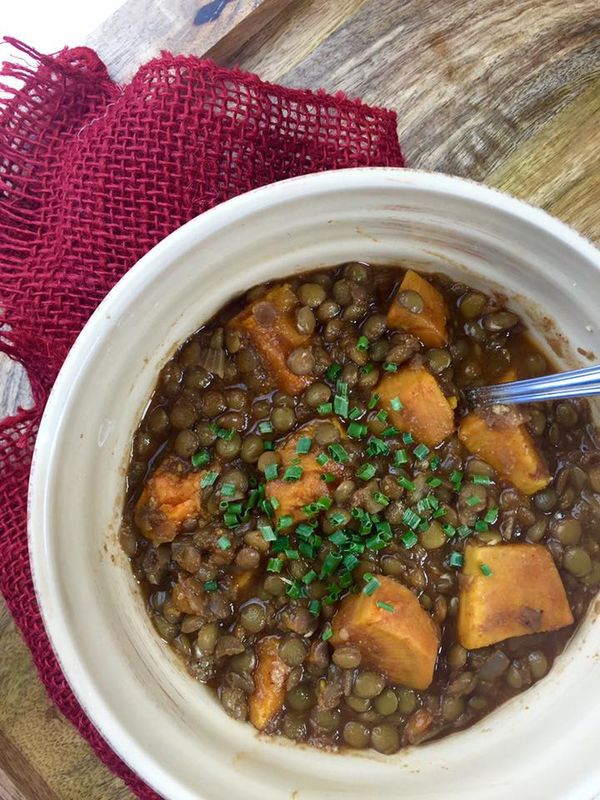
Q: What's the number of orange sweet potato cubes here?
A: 9